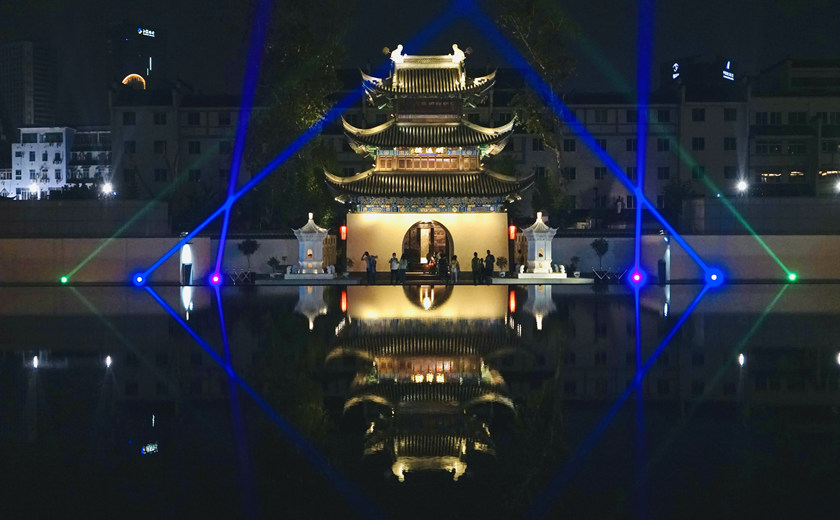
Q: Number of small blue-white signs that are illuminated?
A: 3